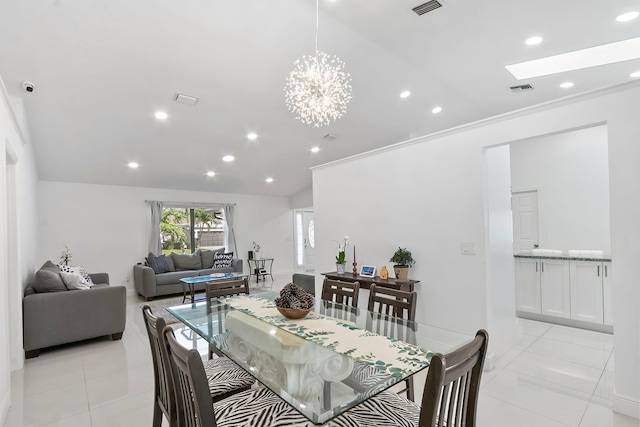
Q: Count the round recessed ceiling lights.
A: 13